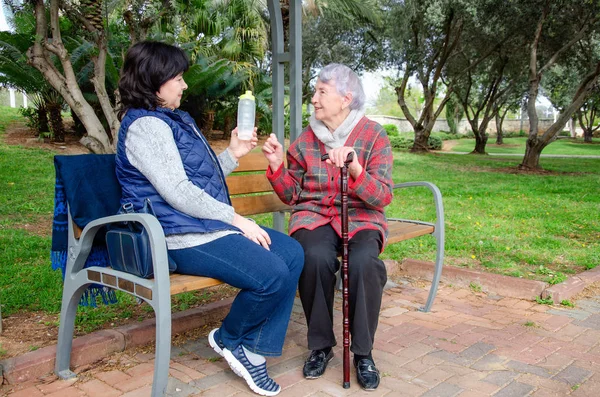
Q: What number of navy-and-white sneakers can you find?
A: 2